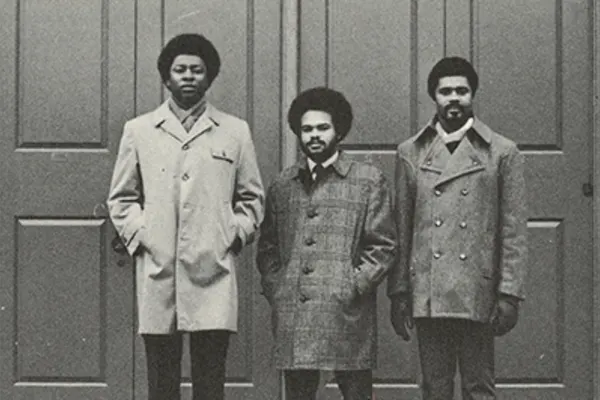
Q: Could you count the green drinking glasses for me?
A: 0